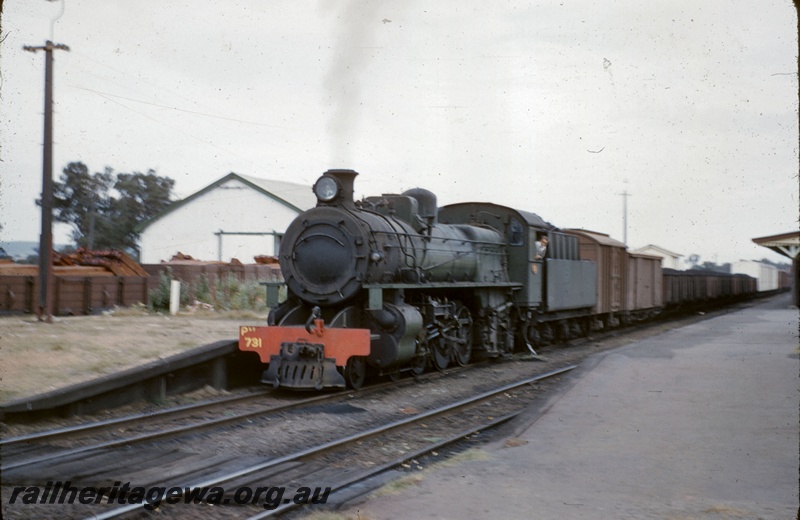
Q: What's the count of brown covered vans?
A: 2